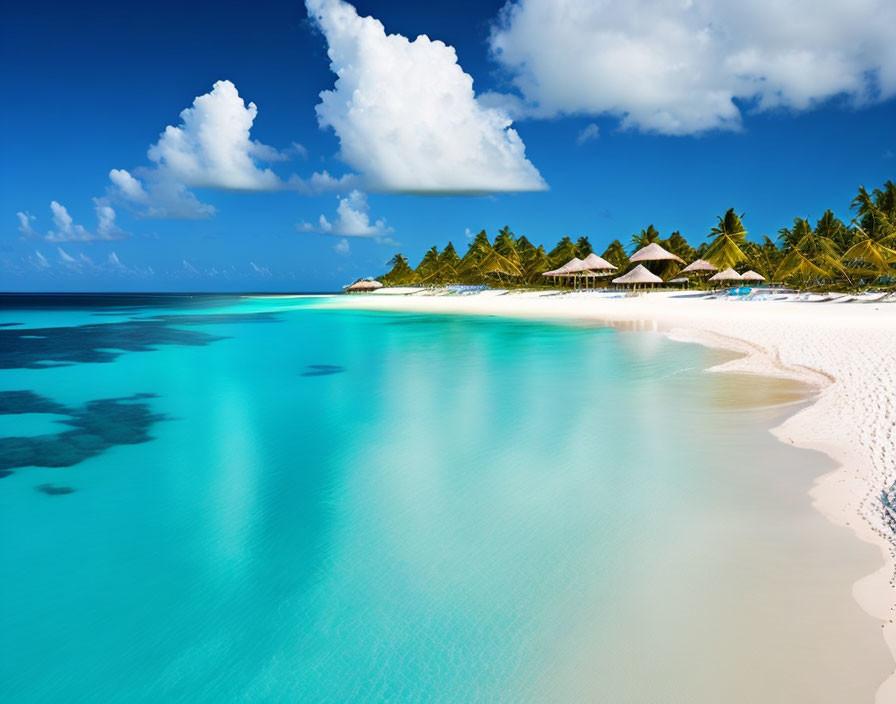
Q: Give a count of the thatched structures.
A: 8